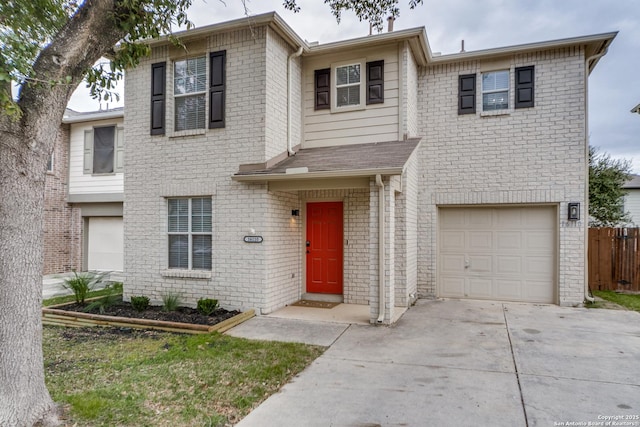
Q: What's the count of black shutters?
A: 6